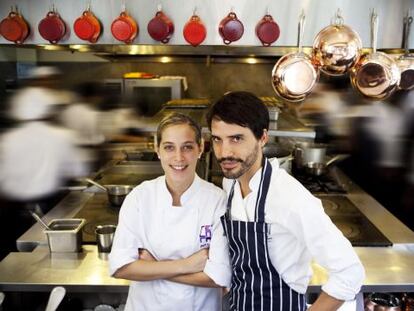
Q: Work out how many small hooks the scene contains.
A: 12